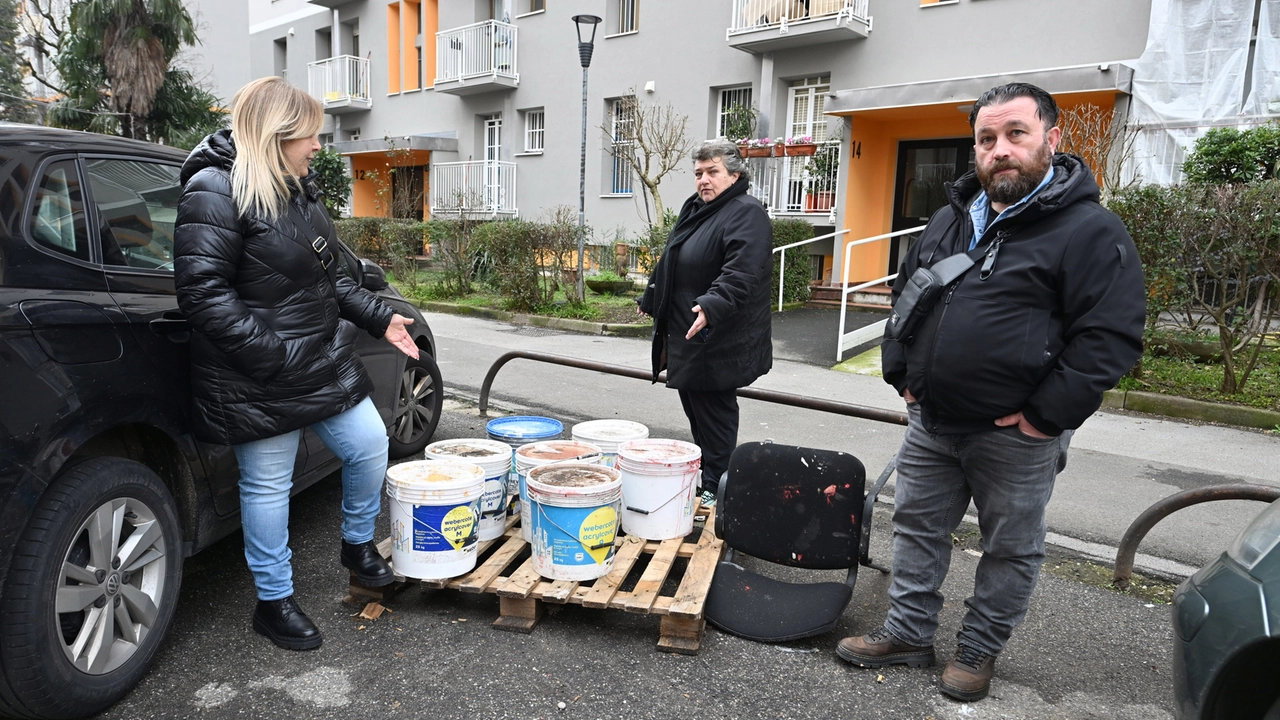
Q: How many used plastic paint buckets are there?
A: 7